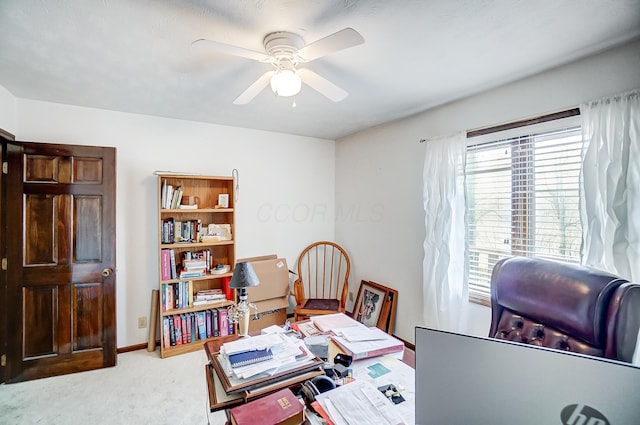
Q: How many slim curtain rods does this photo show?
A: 1